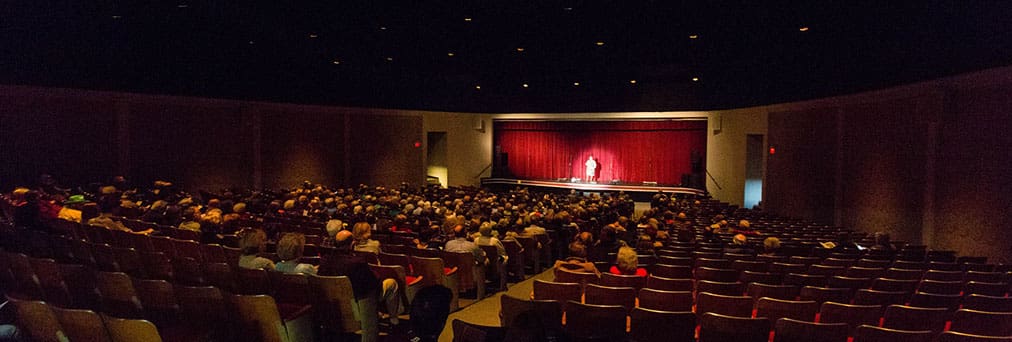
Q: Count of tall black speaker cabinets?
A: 2